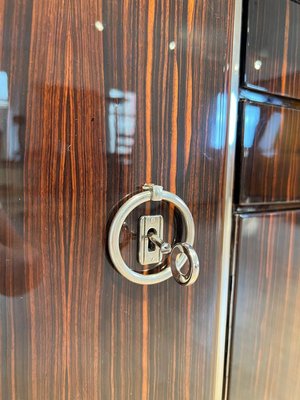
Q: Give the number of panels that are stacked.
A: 3